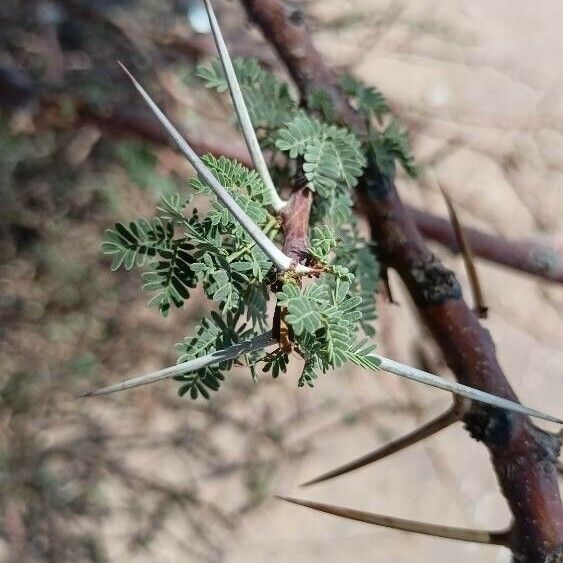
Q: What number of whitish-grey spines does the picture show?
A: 4